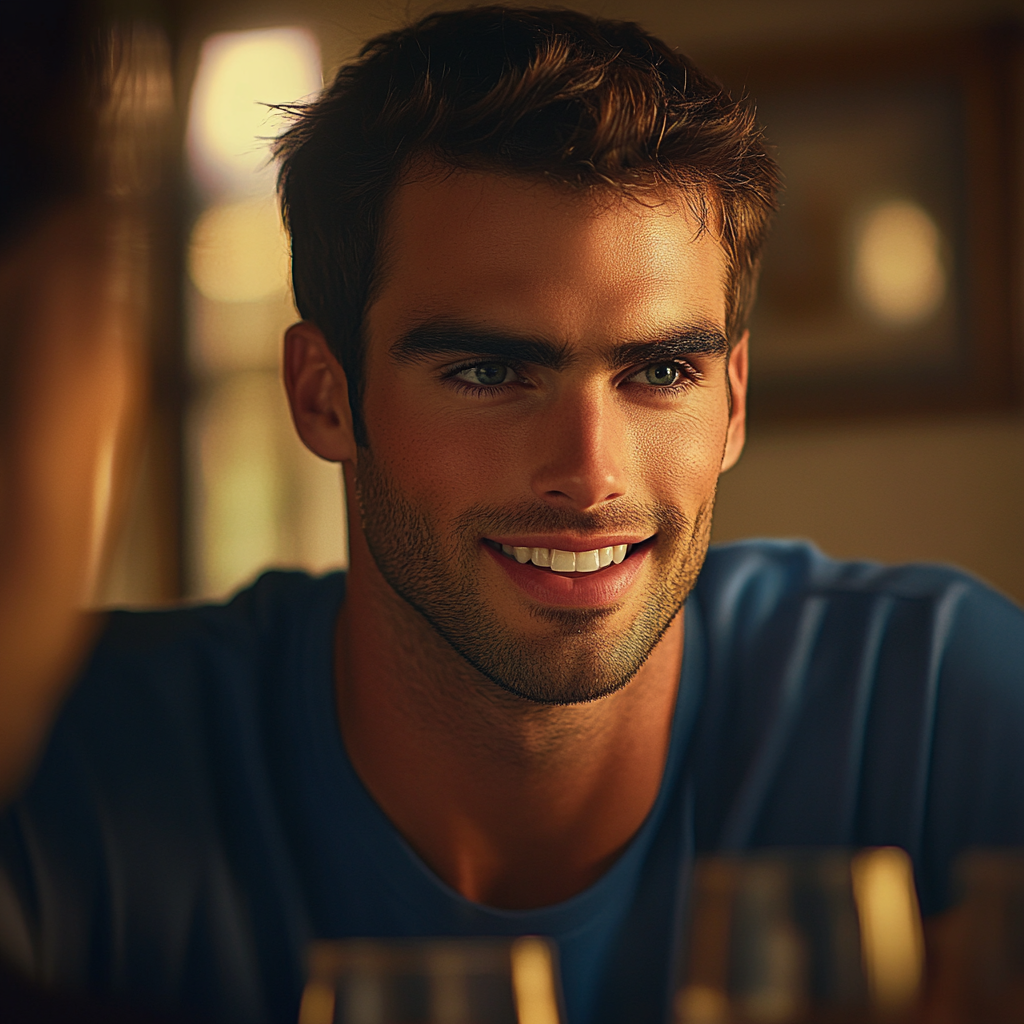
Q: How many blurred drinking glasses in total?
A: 3